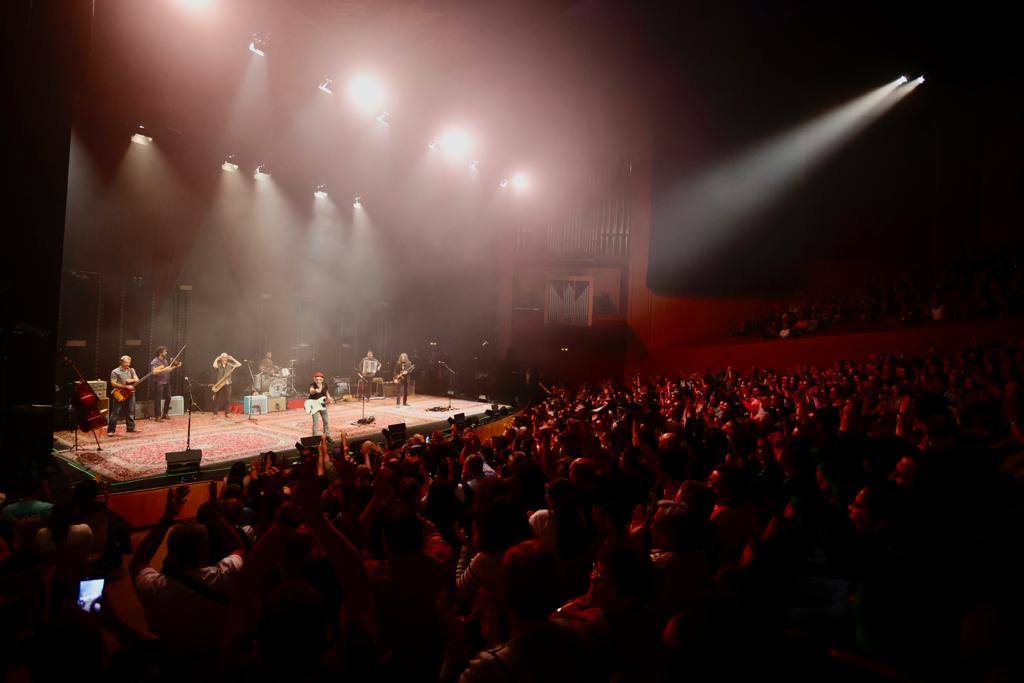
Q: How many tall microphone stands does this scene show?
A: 4